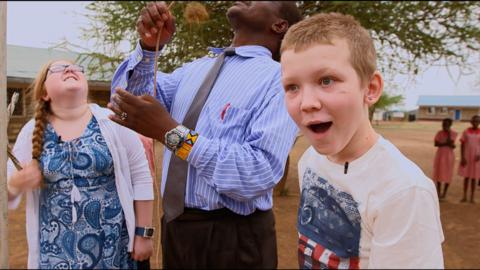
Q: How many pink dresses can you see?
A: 2